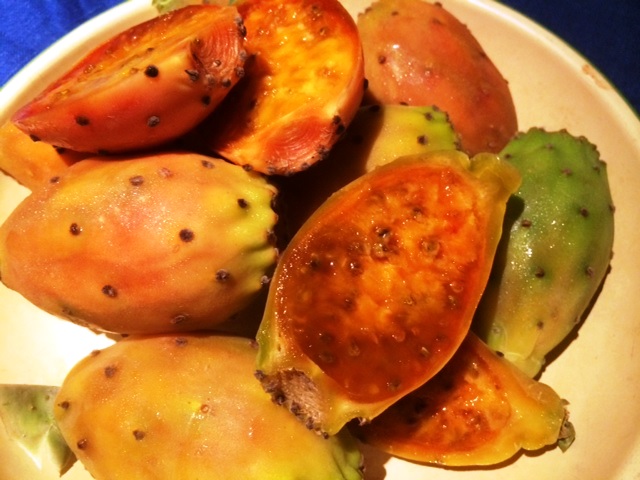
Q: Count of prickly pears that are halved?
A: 4